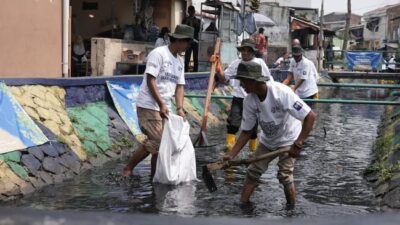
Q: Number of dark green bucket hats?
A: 4